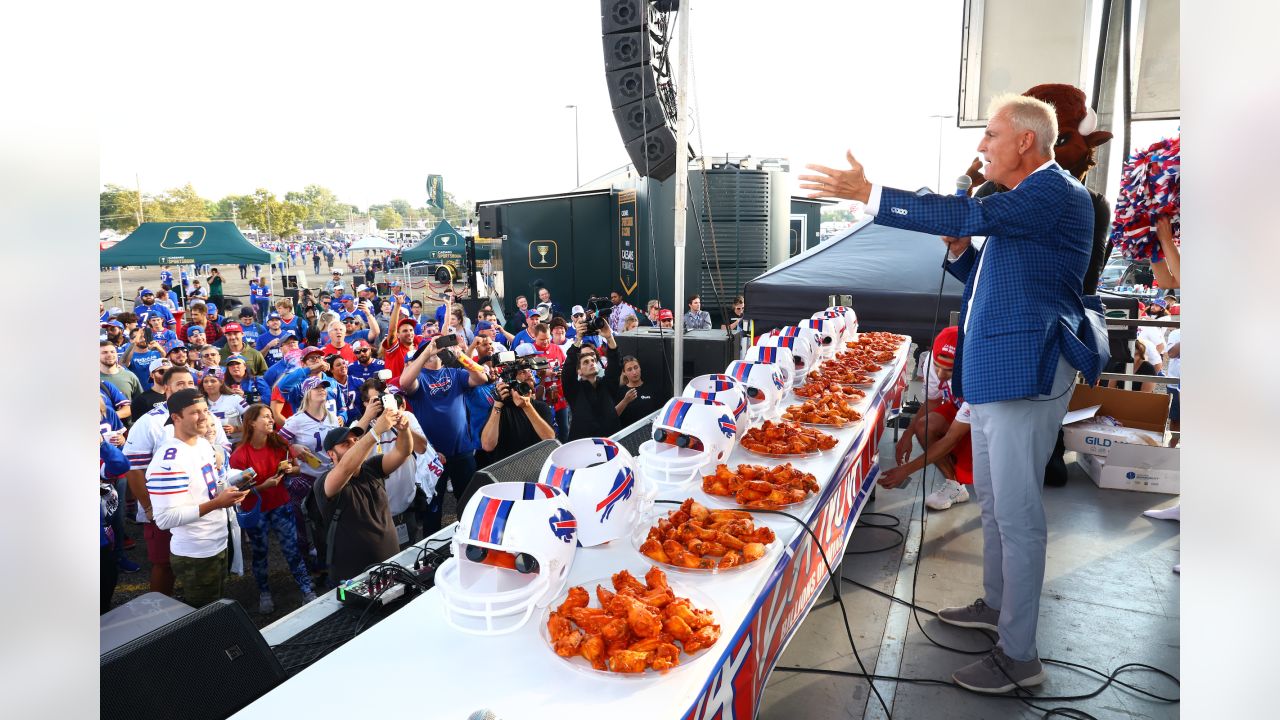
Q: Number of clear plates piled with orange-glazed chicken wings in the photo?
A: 11